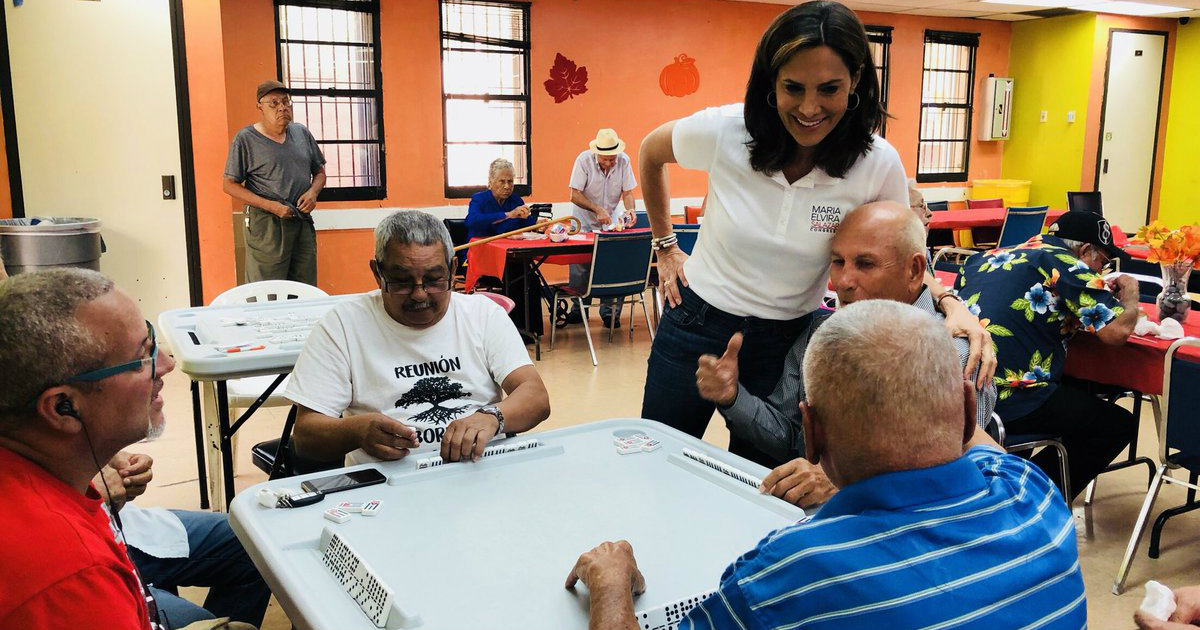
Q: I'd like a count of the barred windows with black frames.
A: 4